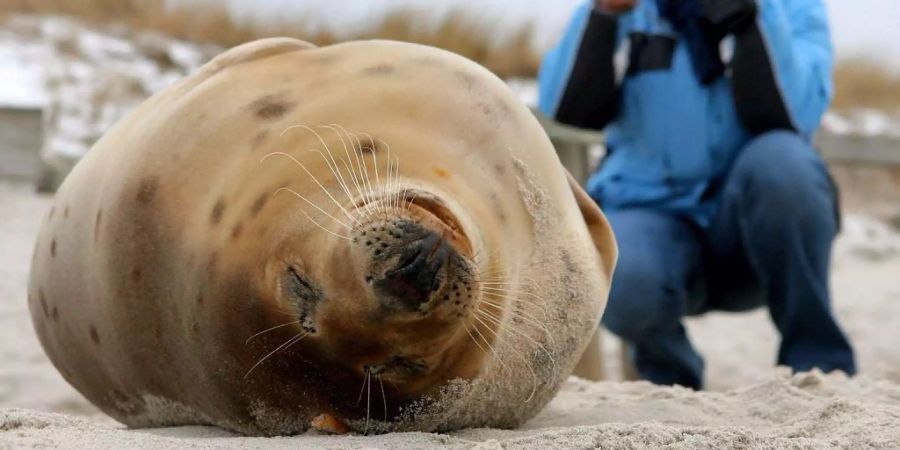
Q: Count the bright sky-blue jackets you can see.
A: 1